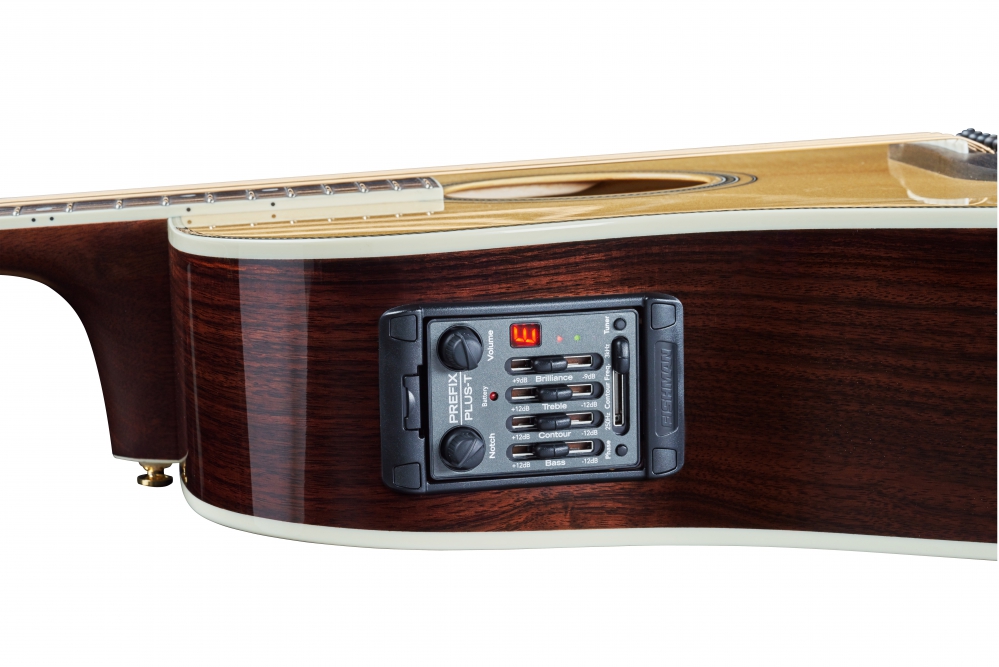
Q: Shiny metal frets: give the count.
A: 11